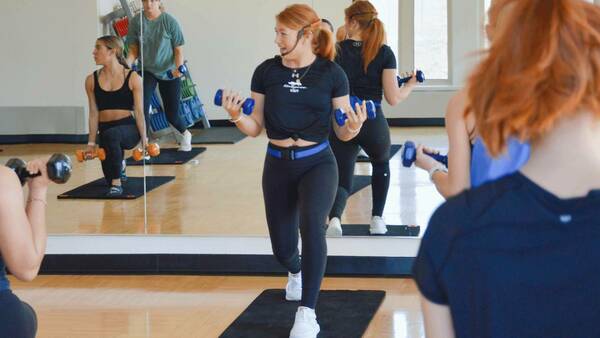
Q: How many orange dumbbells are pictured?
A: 2